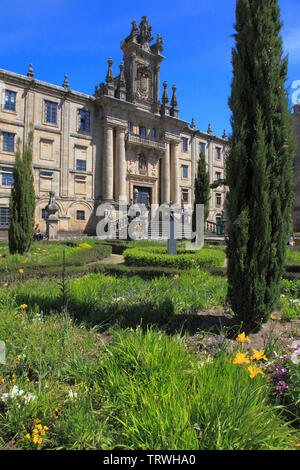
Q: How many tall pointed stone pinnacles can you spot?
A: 4